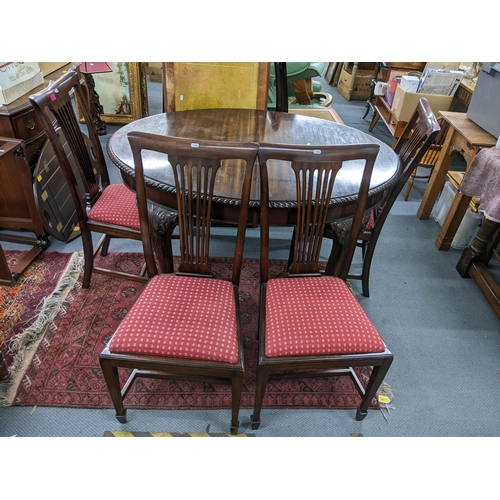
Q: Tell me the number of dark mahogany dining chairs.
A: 4